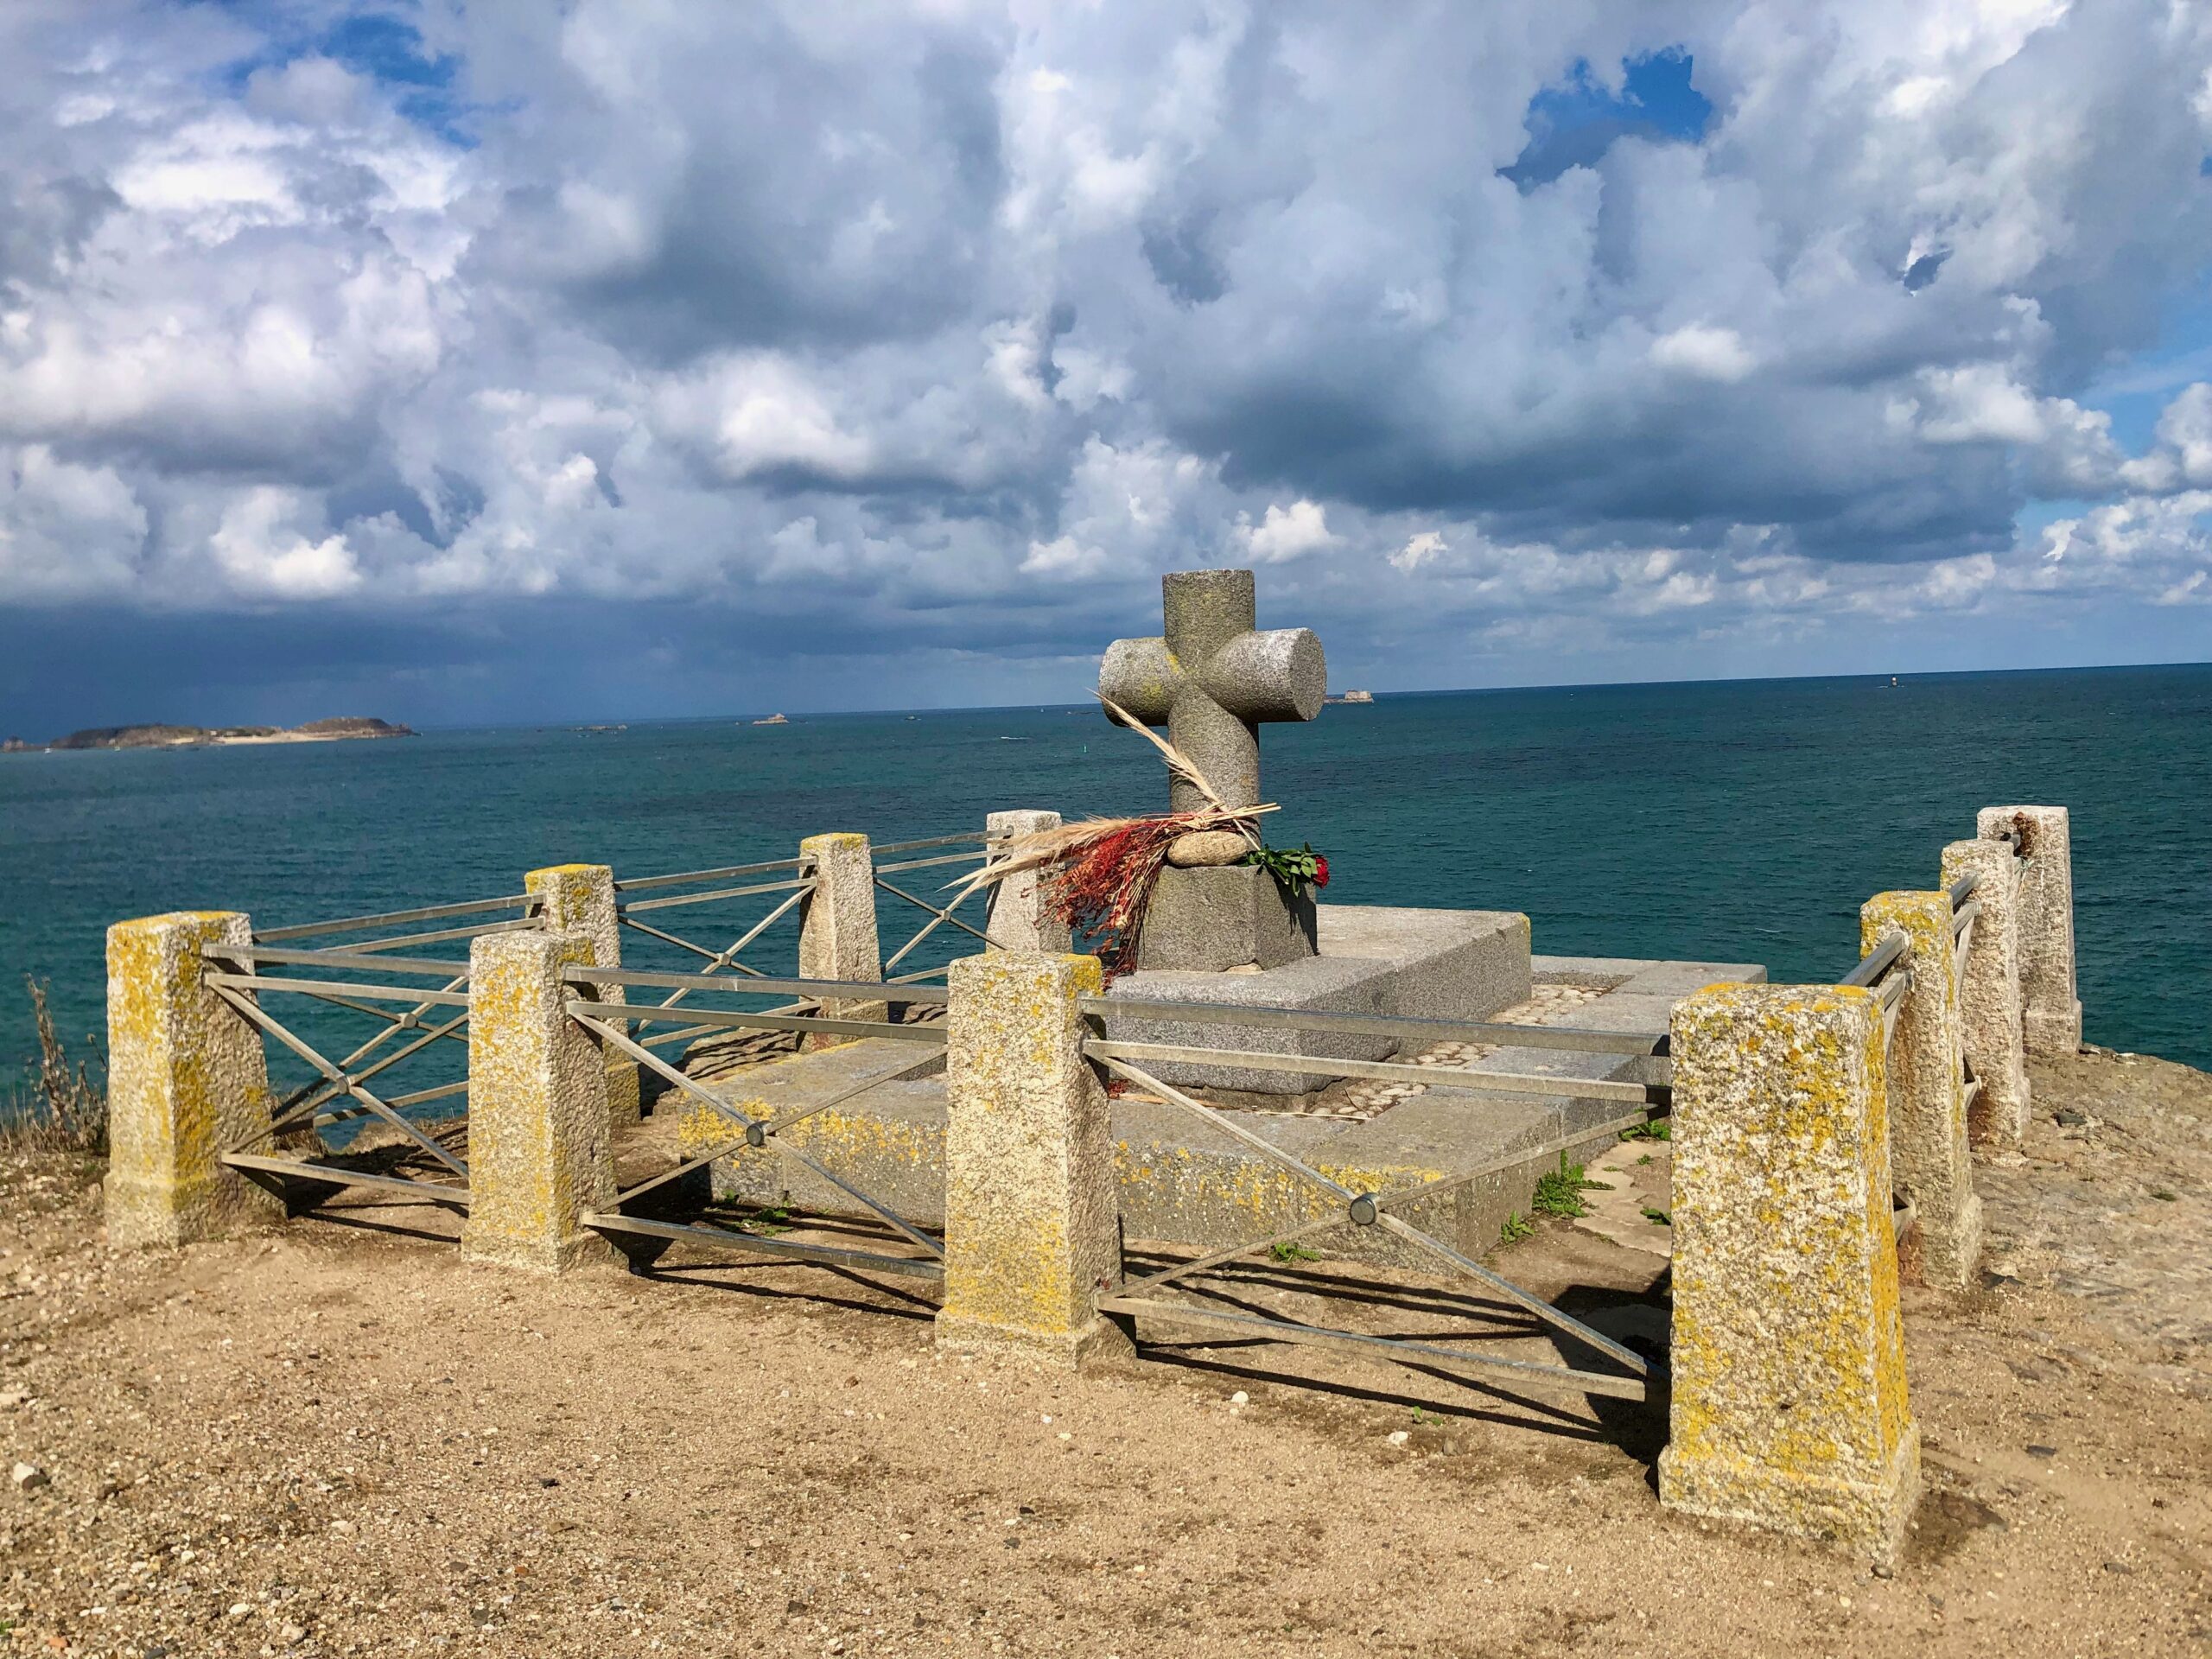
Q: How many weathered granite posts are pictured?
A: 10